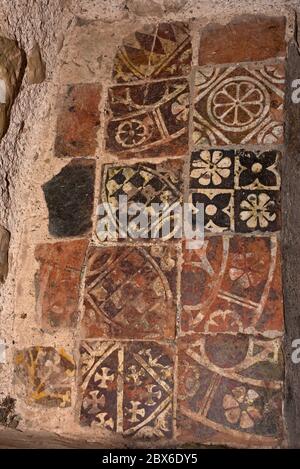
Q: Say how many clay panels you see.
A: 14